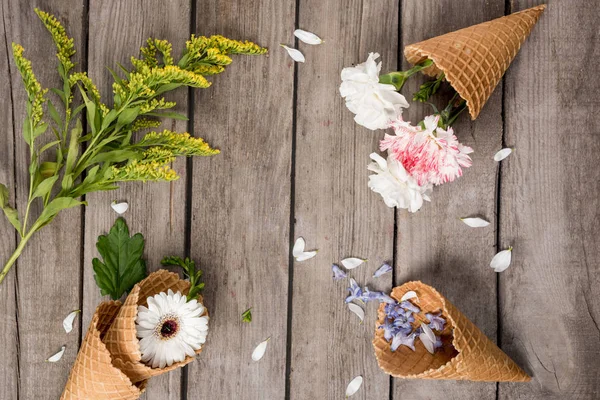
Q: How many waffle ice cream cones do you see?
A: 4